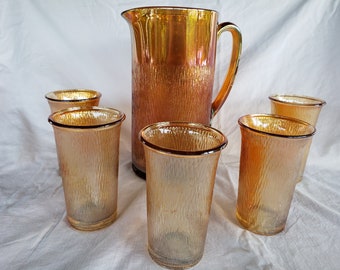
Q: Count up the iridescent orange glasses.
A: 5